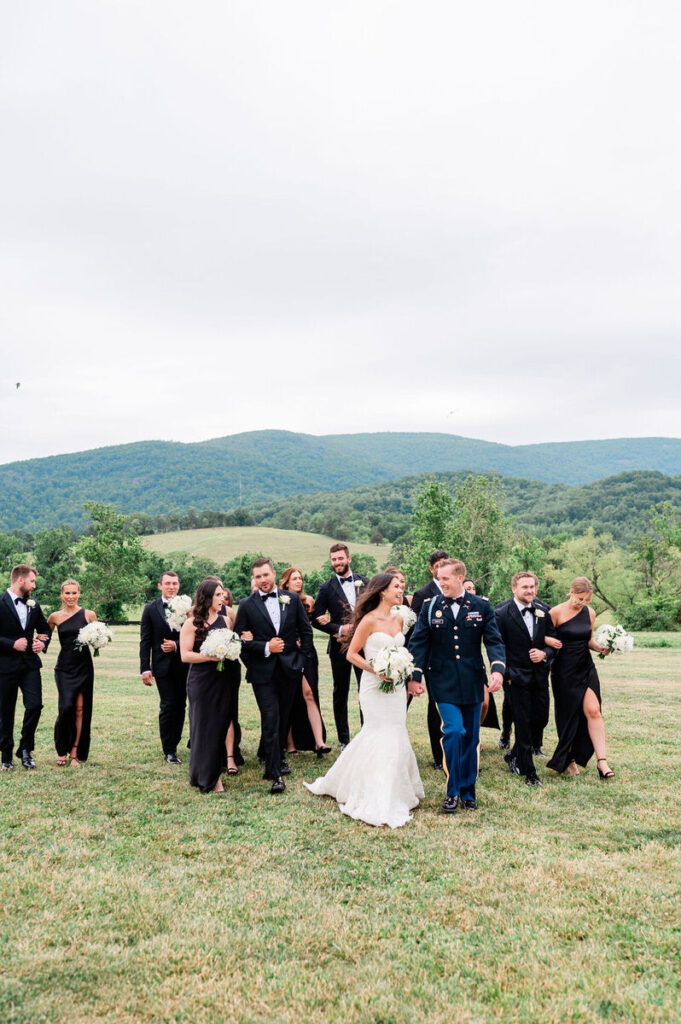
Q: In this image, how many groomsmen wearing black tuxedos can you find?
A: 6